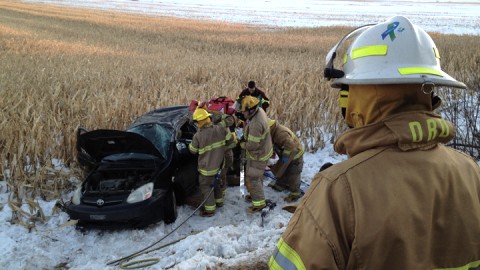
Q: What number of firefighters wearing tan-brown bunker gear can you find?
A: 5